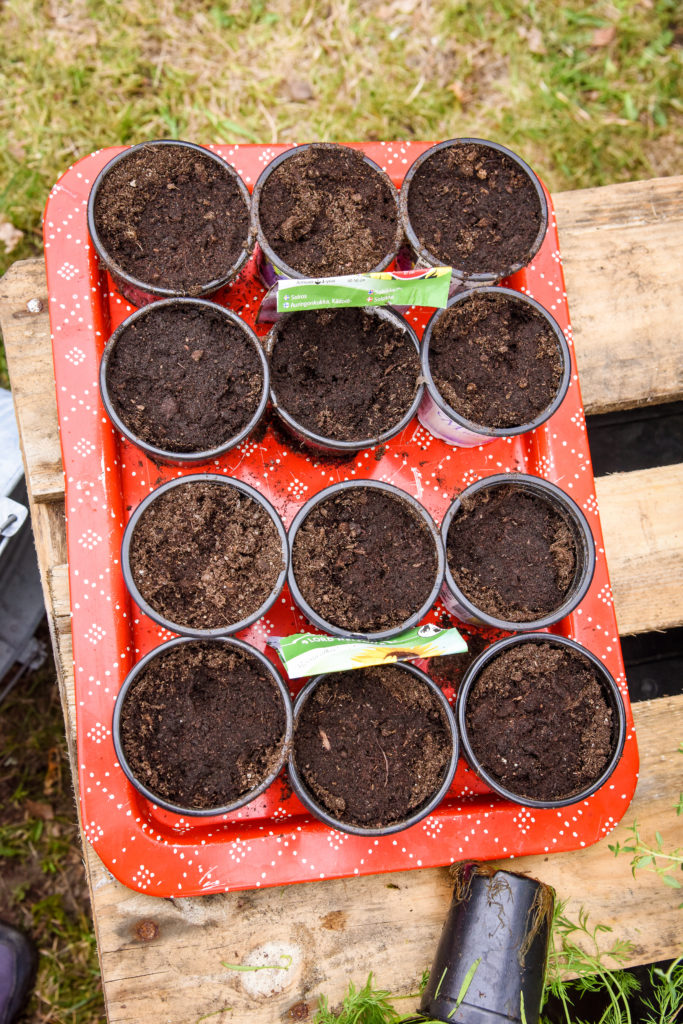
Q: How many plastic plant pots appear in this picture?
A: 13